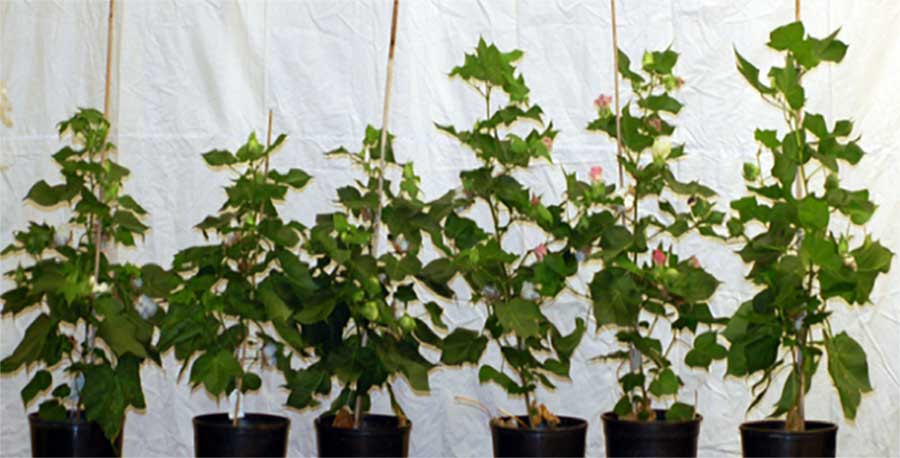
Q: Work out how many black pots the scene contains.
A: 6